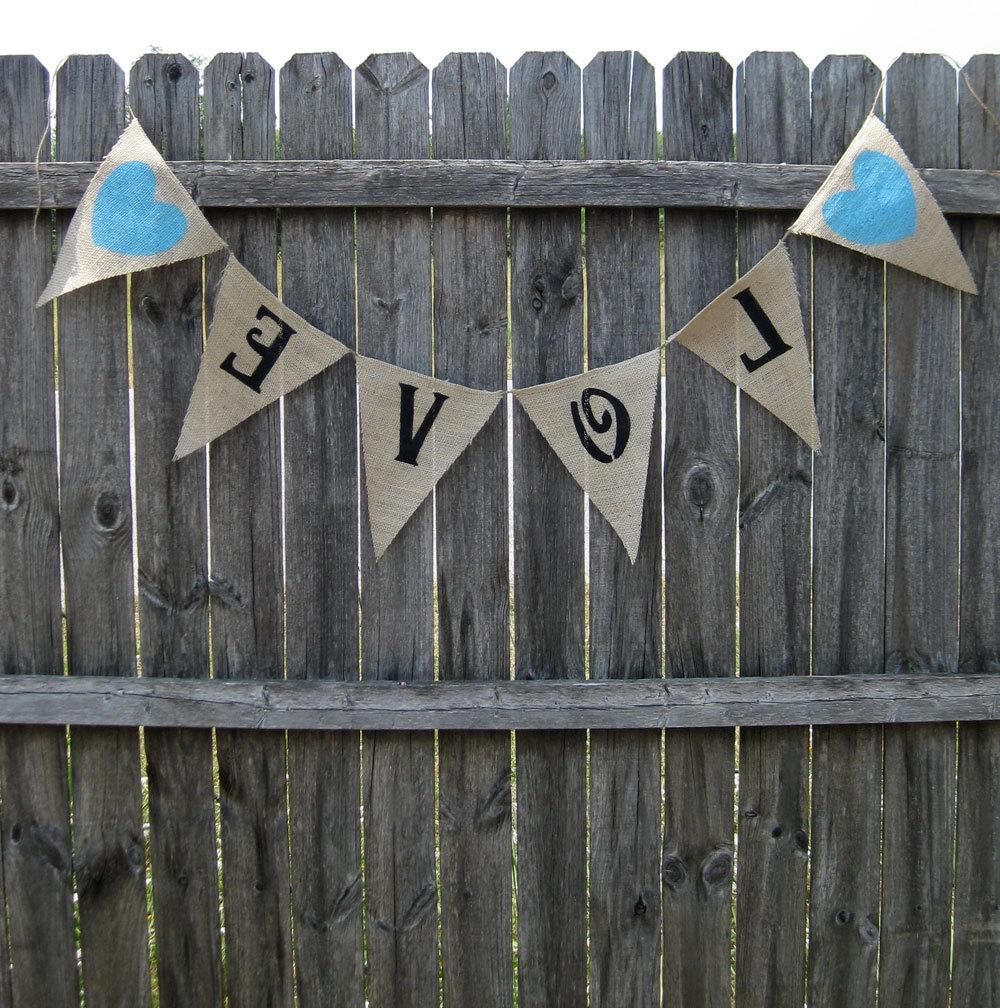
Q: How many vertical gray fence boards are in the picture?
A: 14